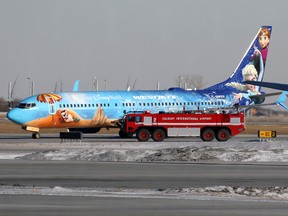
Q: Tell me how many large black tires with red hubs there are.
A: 4